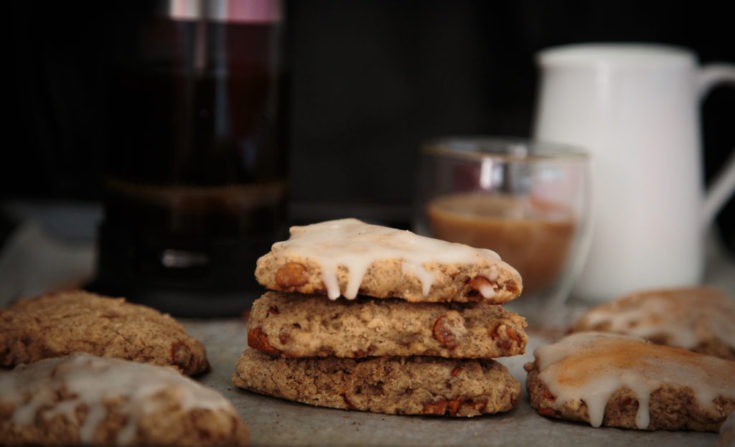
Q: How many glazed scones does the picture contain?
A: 4